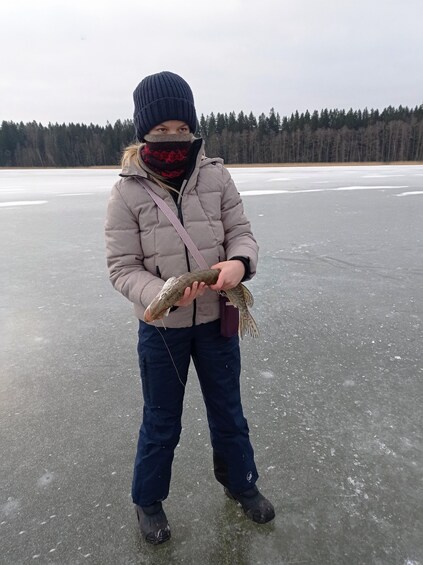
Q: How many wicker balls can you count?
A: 0